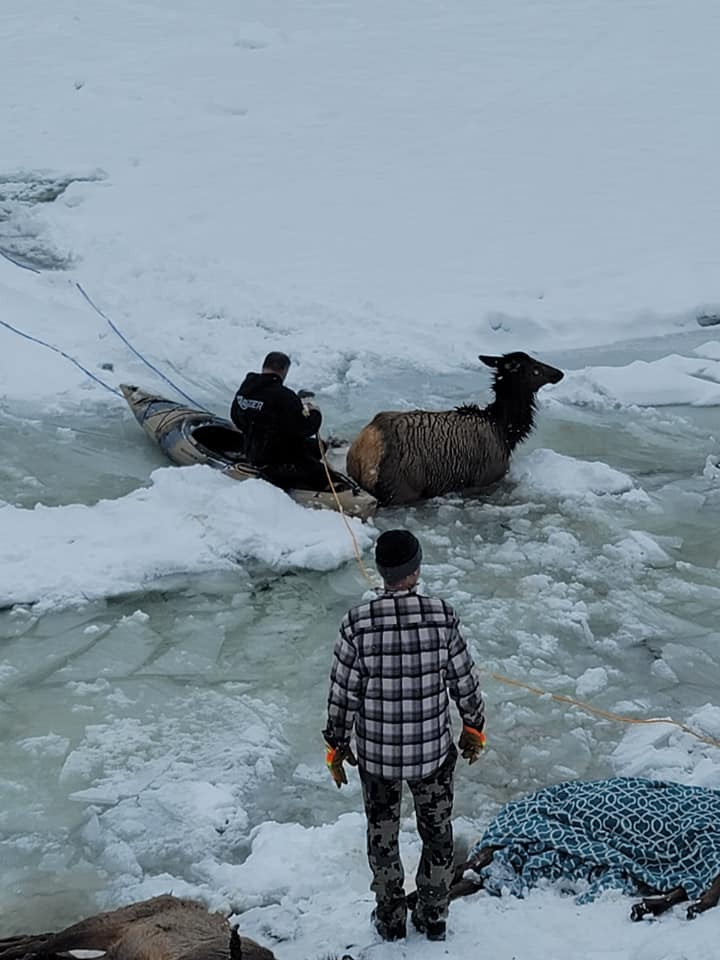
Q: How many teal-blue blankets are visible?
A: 1